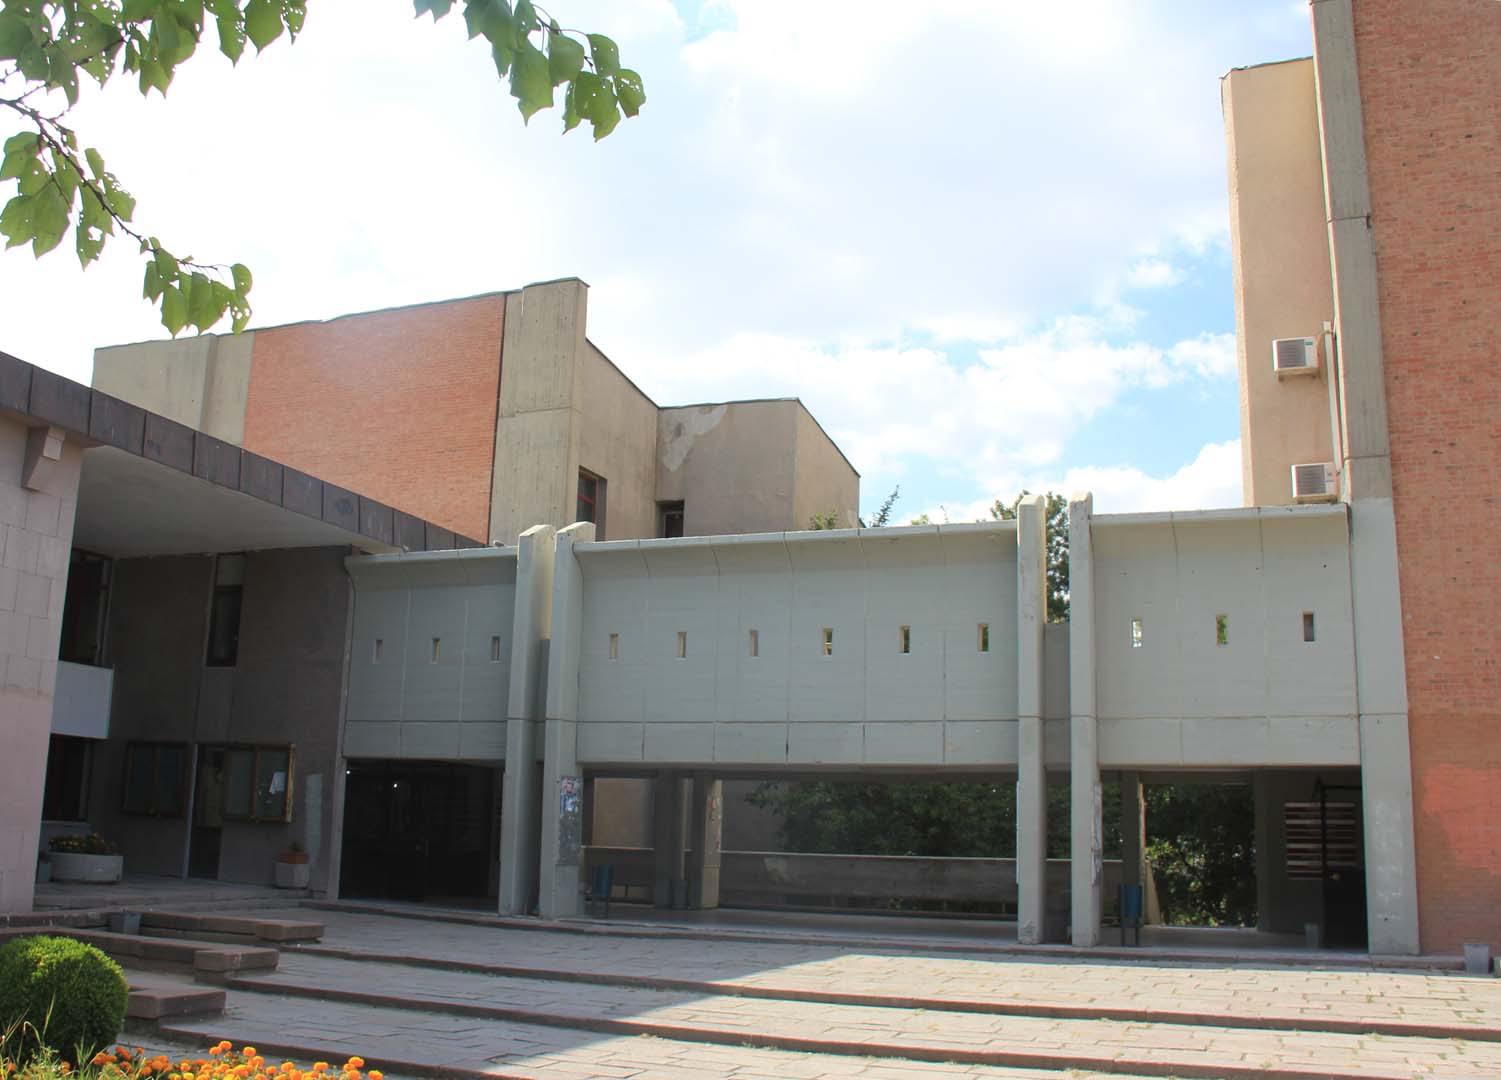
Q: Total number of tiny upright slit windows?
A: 12